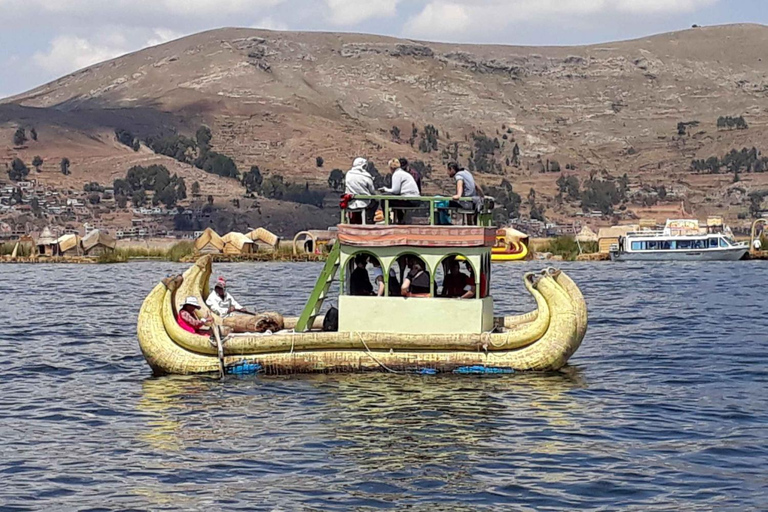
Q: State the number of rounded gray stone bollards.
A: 0